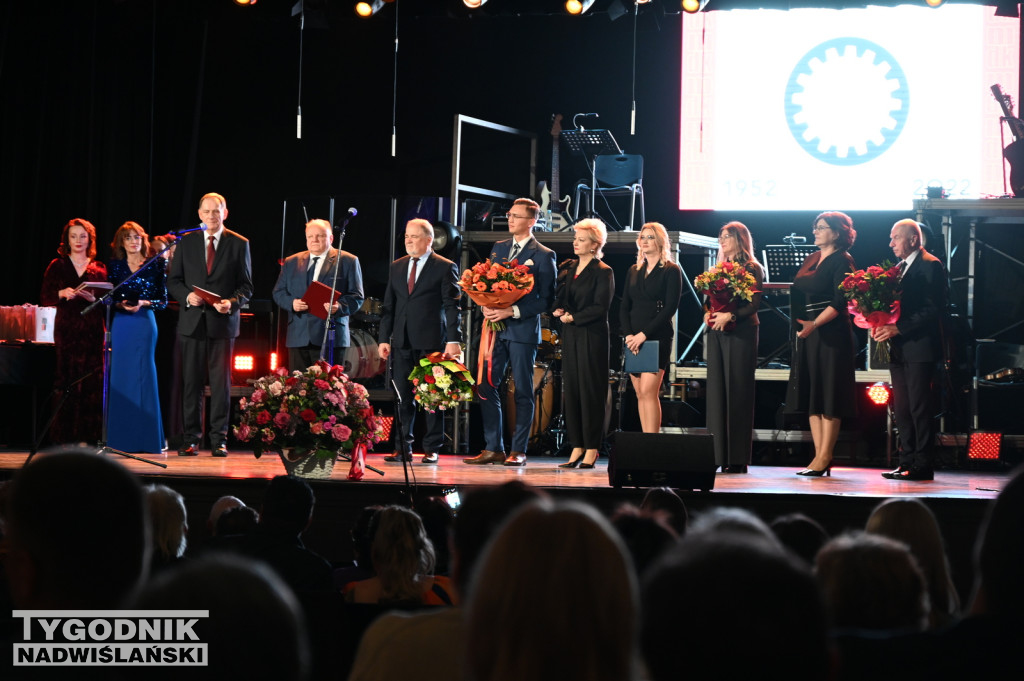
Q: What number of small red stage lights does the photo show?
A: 5